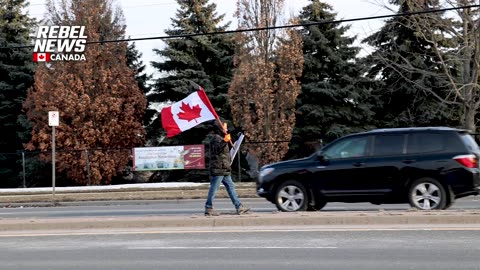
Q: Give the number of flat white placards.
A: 1